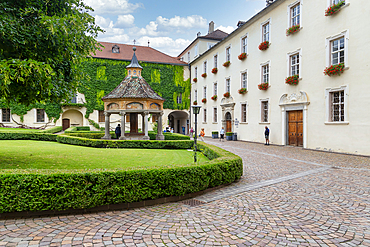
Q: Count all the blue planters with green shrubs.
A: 2